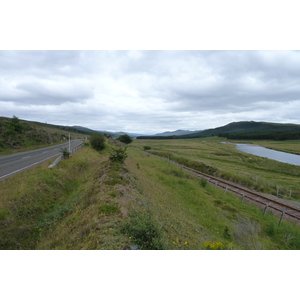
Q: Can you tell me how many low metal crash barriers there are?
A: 1